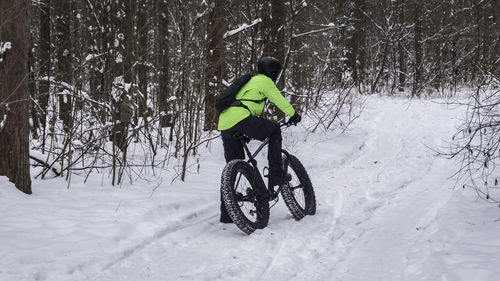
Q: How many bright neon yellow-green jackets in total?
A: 1